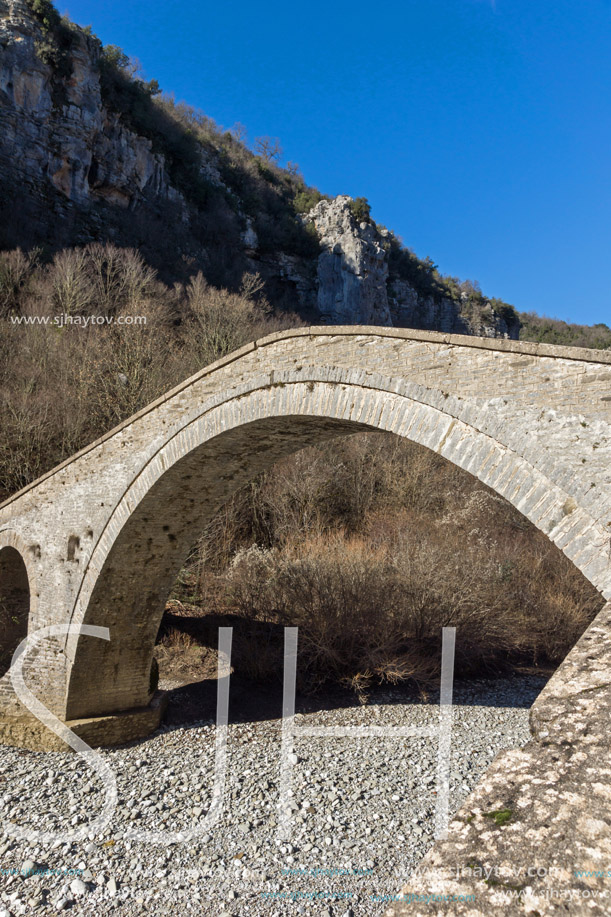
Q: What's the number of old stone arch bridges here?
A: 1